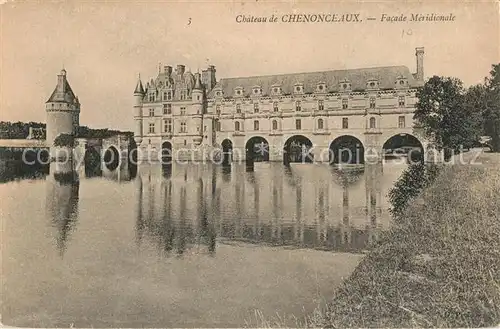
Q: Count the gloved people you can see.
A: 0